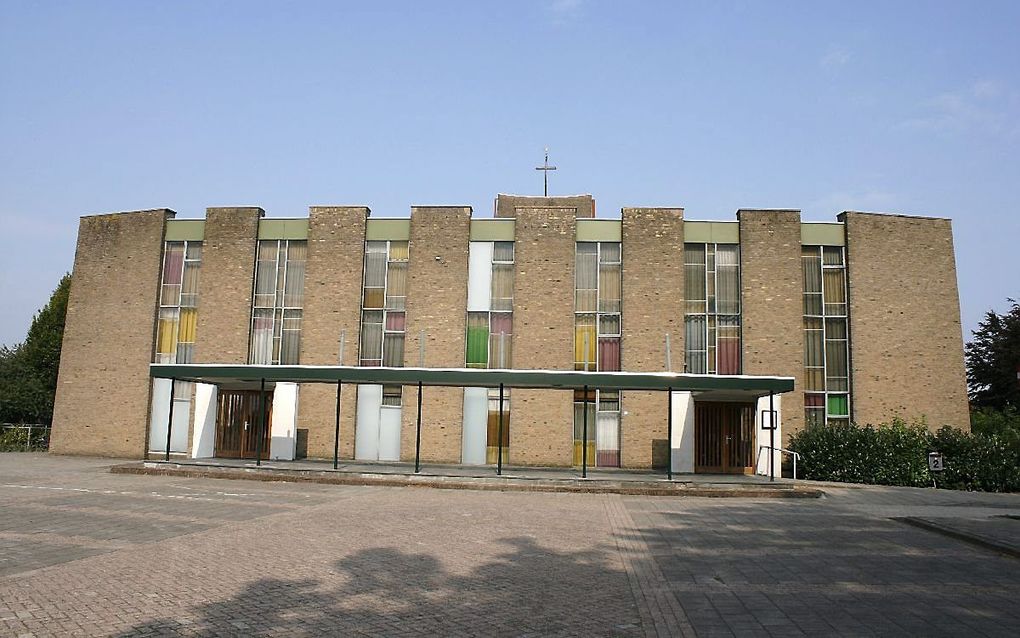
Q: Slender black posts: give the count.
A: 8